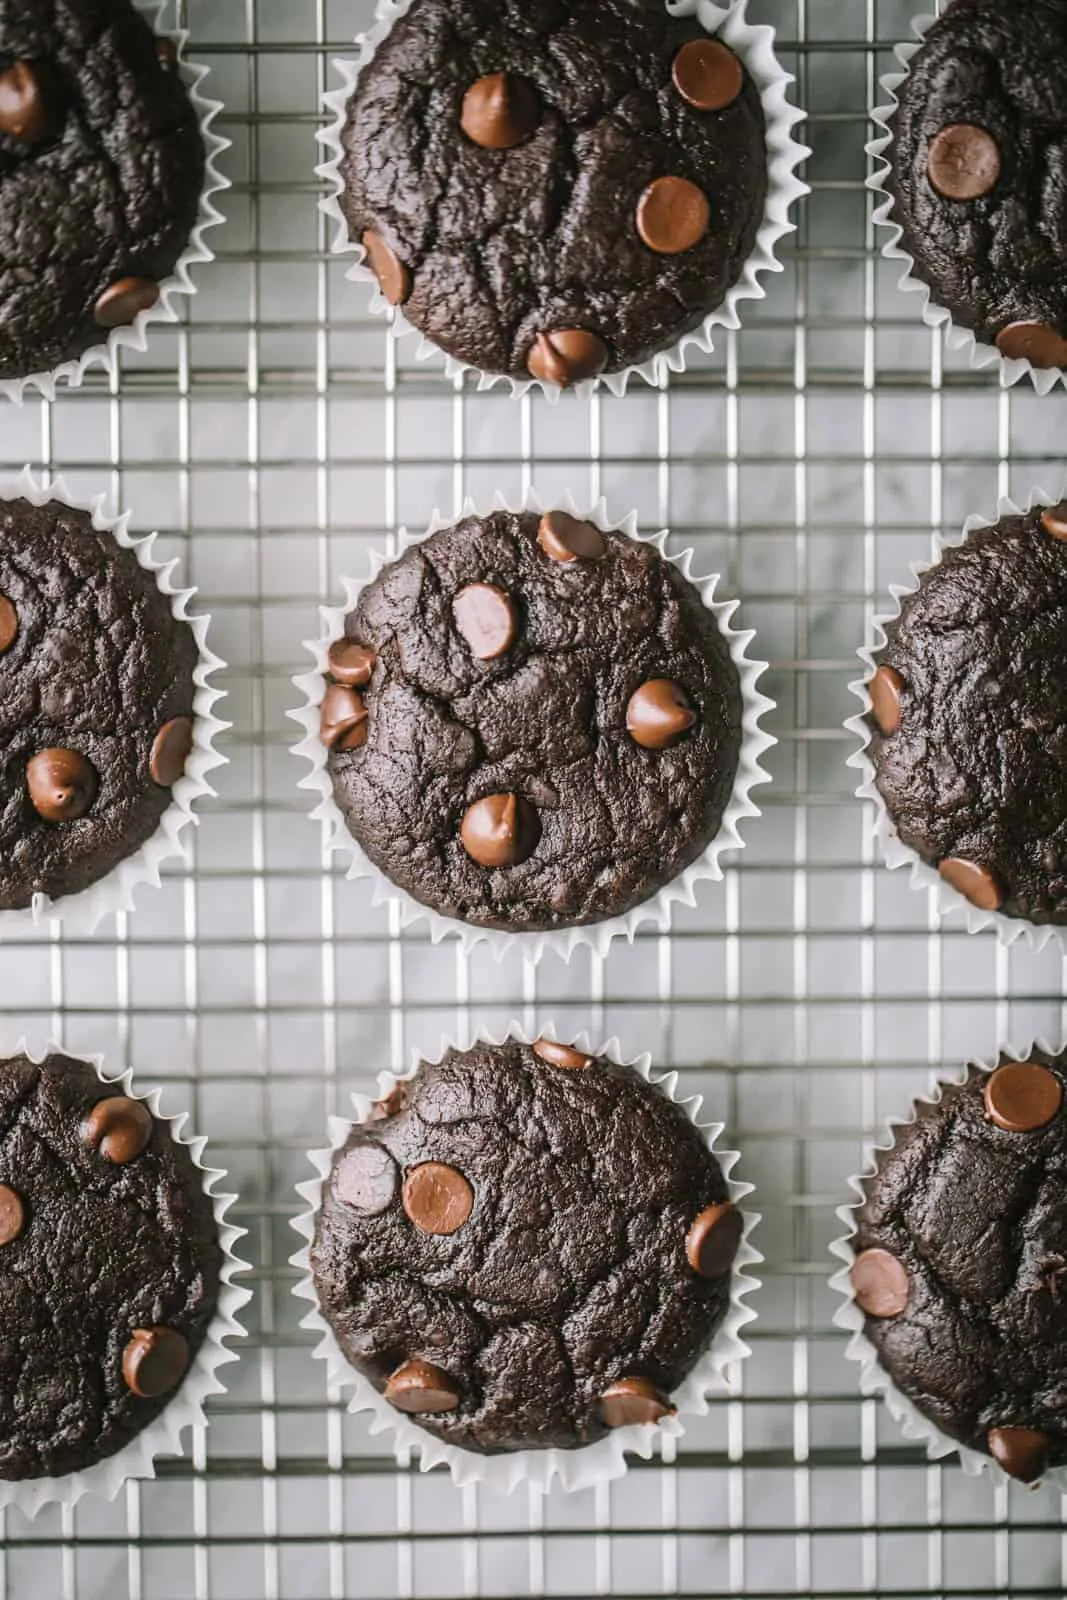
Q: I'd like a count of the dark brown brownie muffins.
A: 9